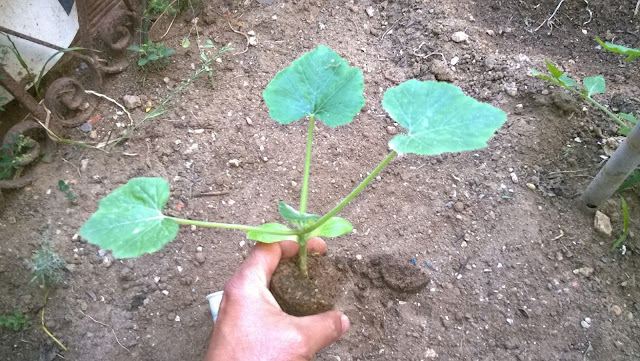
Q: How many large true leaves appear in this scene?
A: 3